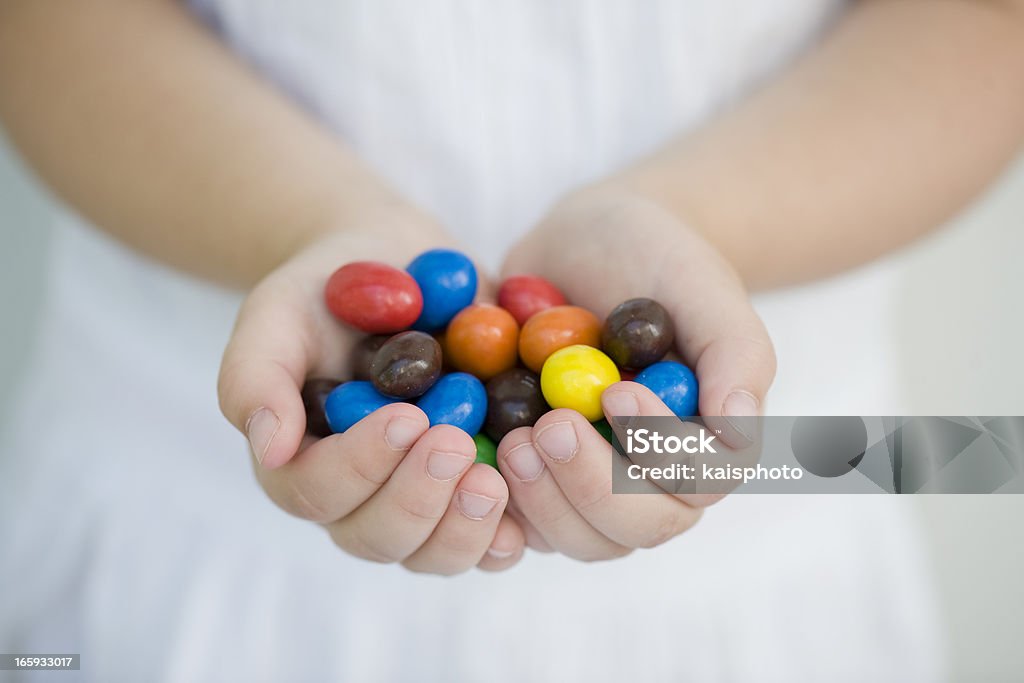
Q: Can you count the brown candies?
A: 5